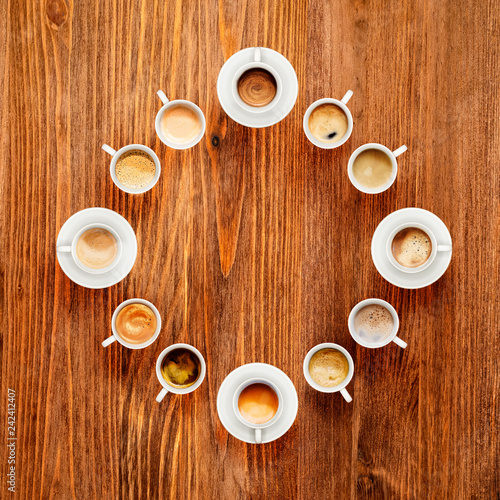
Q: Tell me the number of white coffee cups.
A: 12